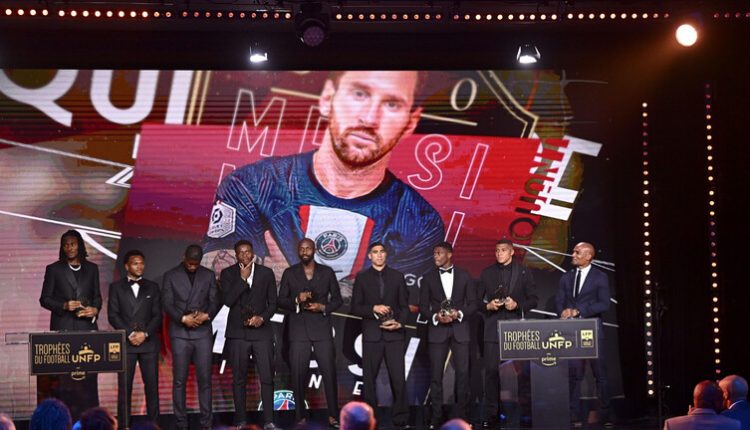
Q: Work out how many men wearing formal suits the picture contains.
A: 9